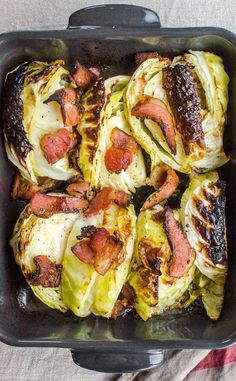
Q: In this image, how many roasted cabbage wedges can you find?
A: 6